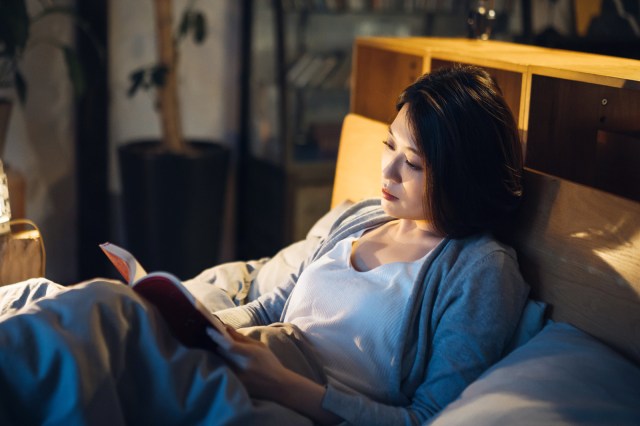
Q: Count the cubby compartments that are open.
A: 3